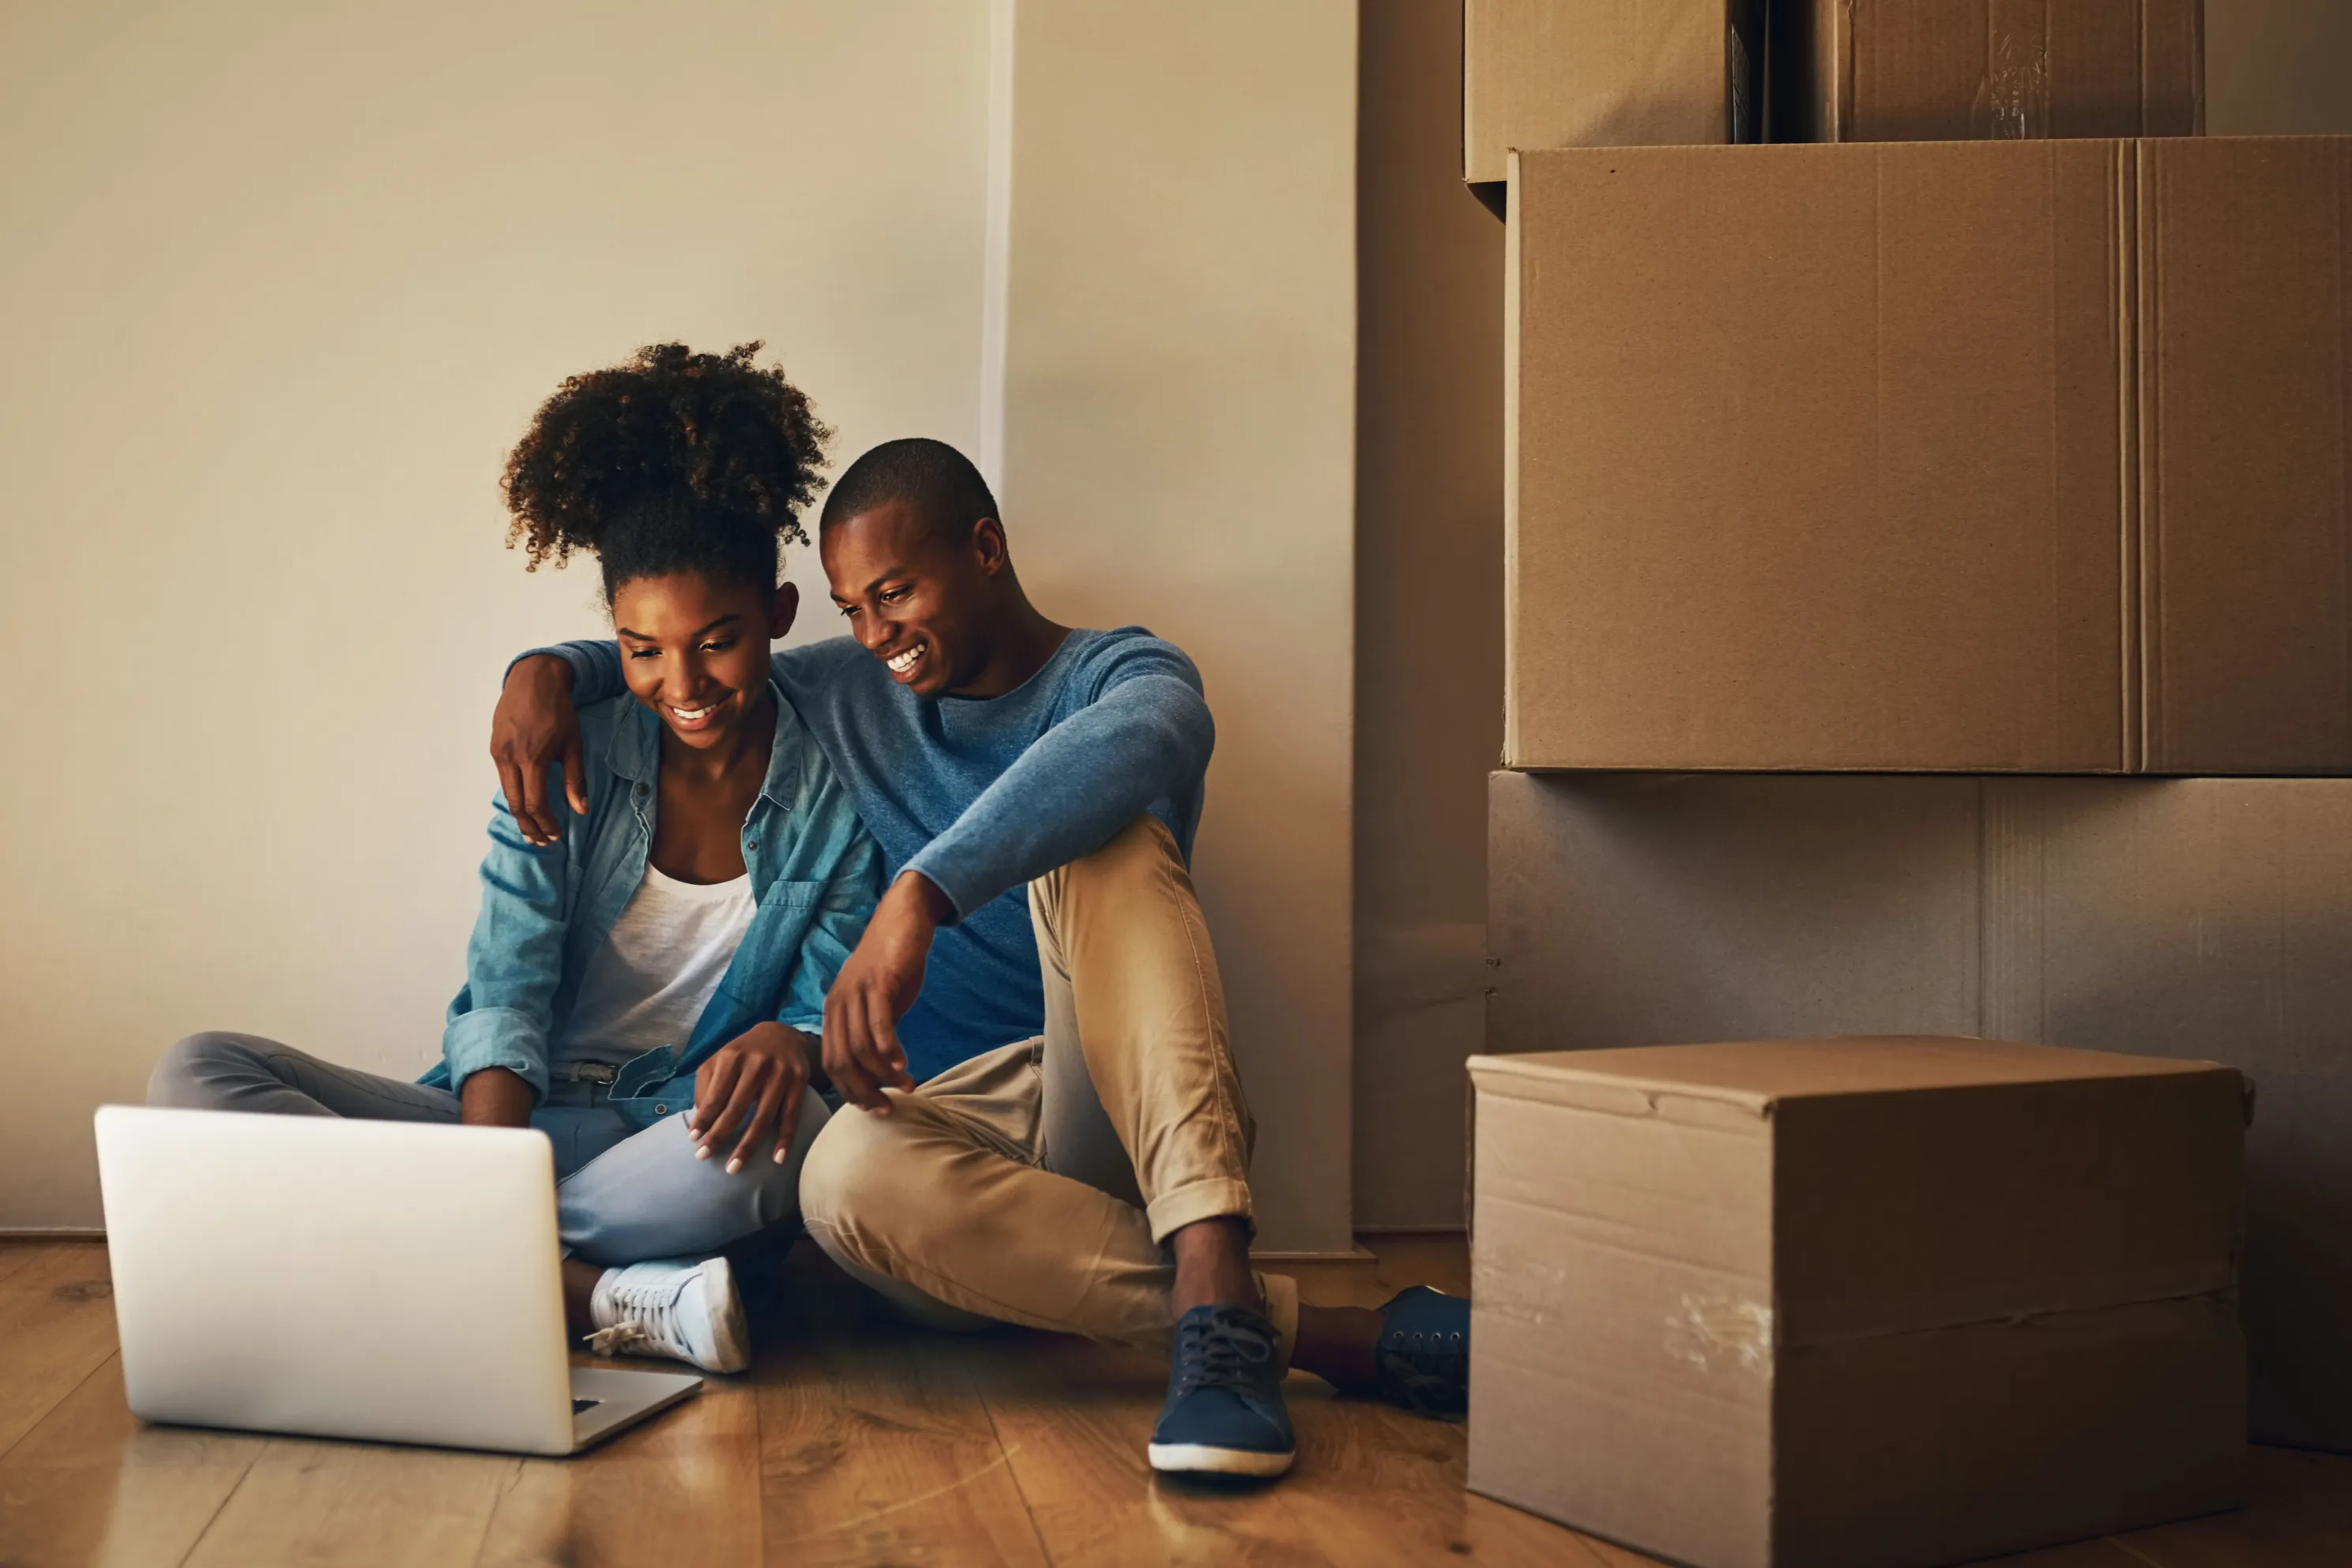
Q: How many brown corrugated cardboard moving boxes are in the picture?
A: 5